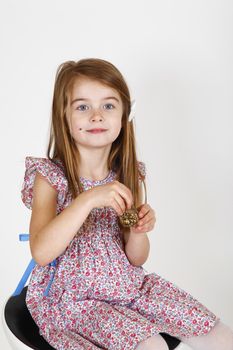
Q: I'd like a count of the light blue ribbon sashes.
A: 1